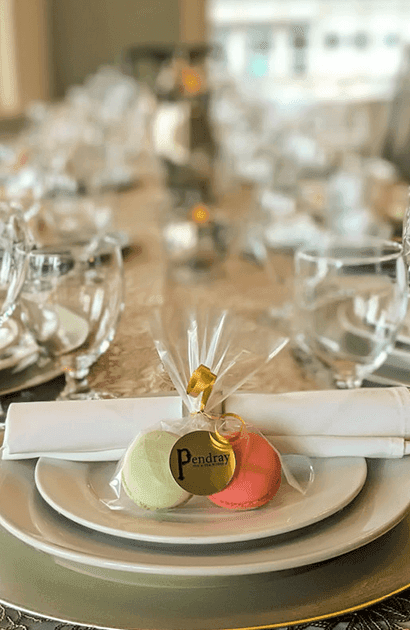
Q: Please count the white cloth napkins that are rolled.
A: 1